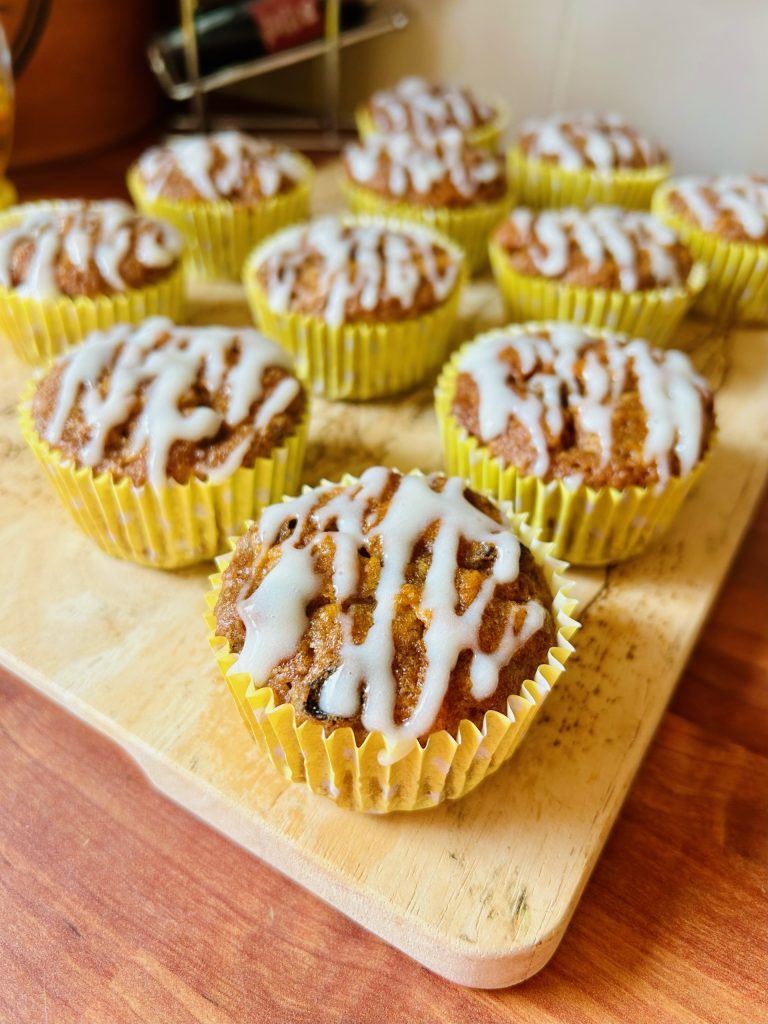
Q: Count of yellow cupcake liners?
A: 11